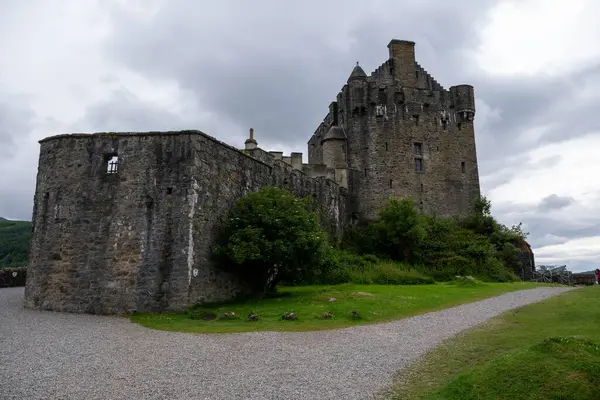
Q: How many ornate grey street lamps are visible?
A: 0